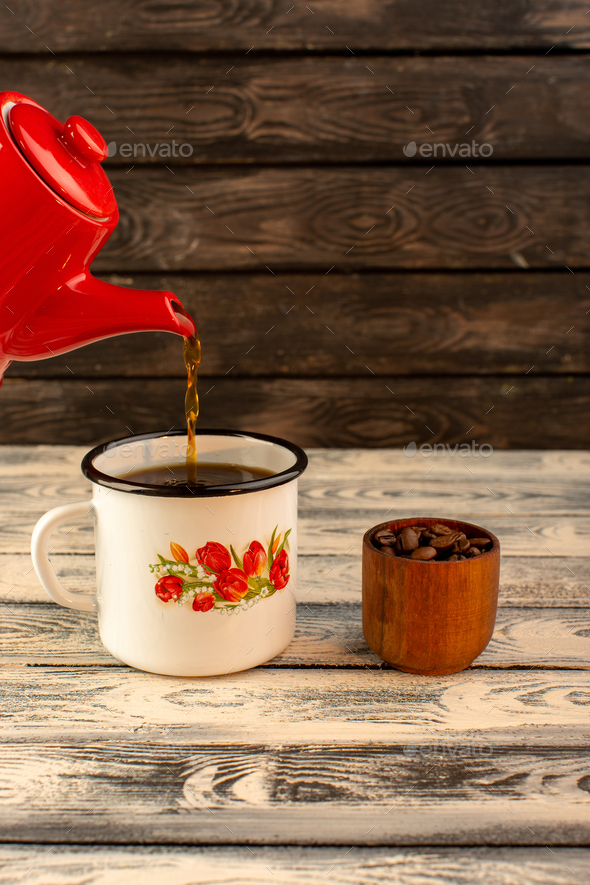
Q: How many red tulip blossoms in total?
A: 6